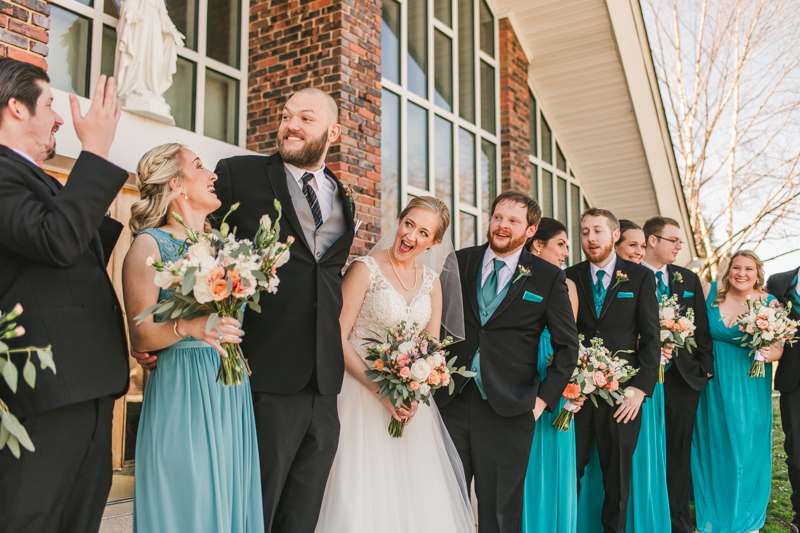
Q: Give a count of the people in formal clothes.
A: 11